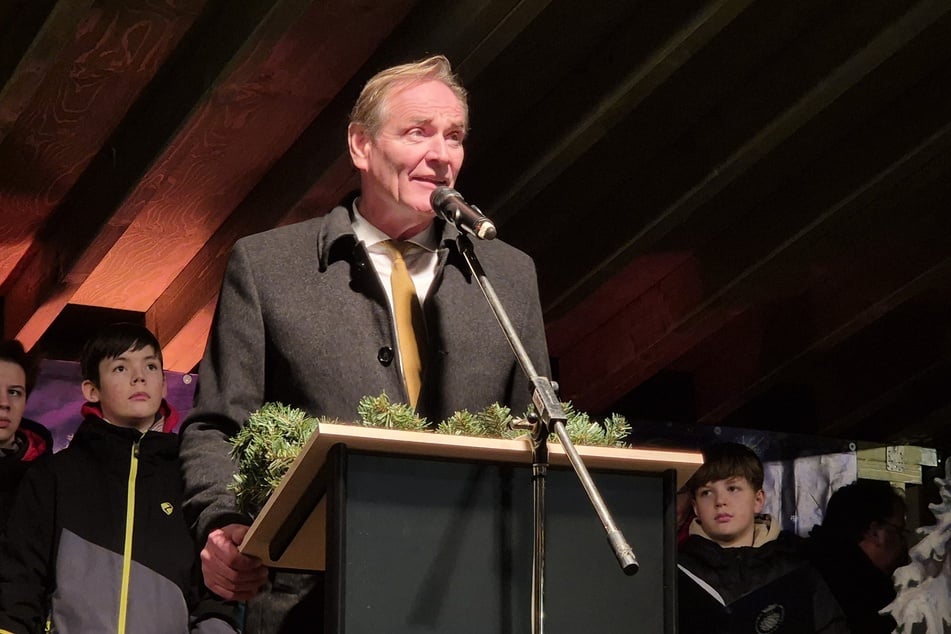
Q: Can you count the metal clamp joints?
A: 1